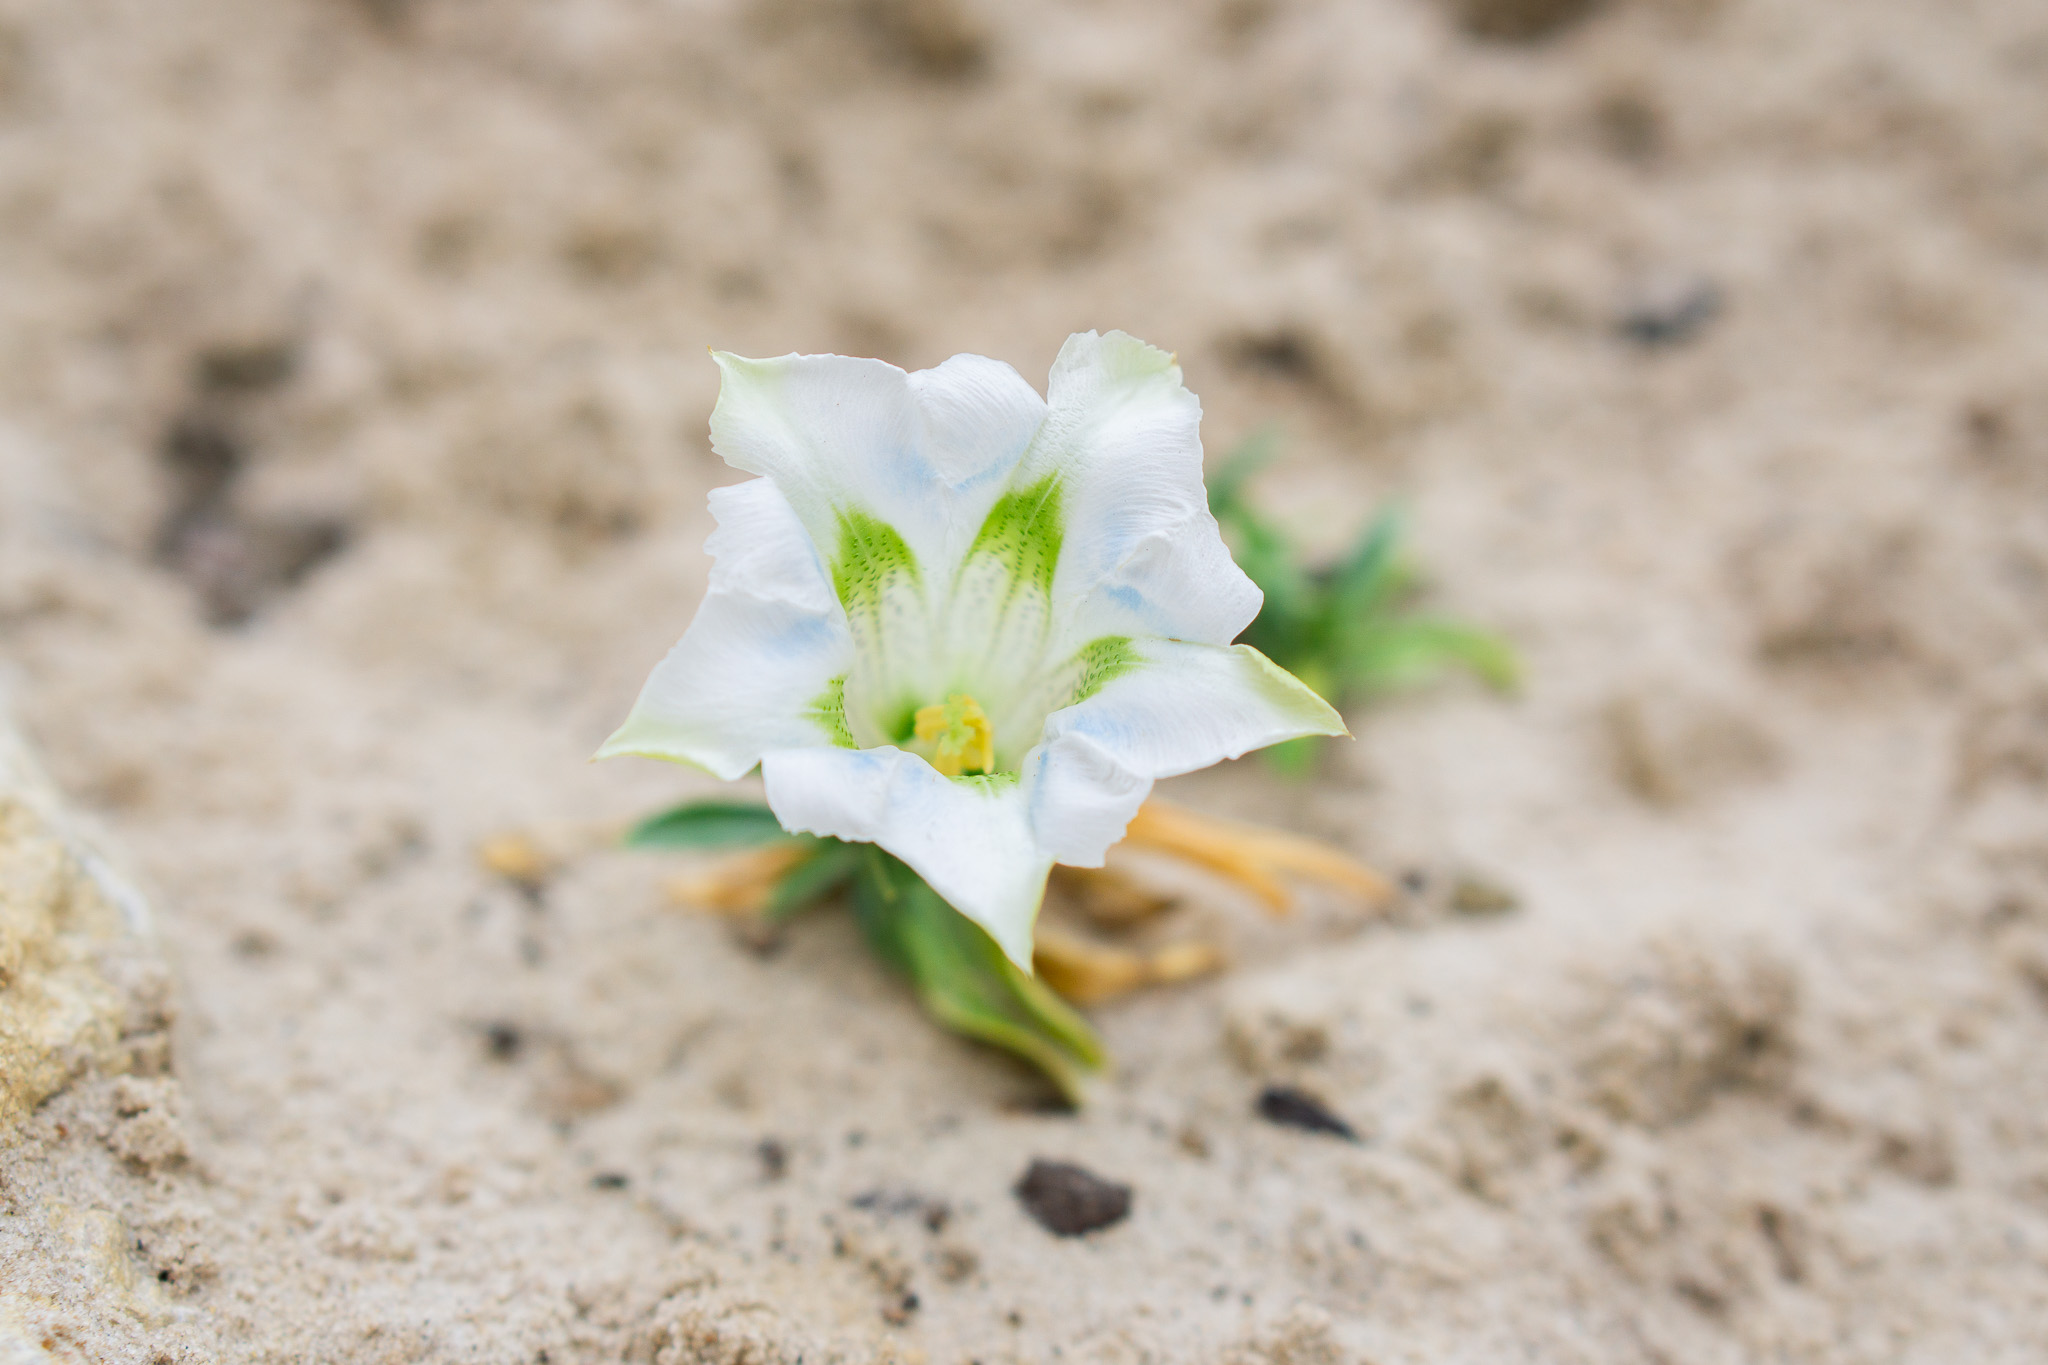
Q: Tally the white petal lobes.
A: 5